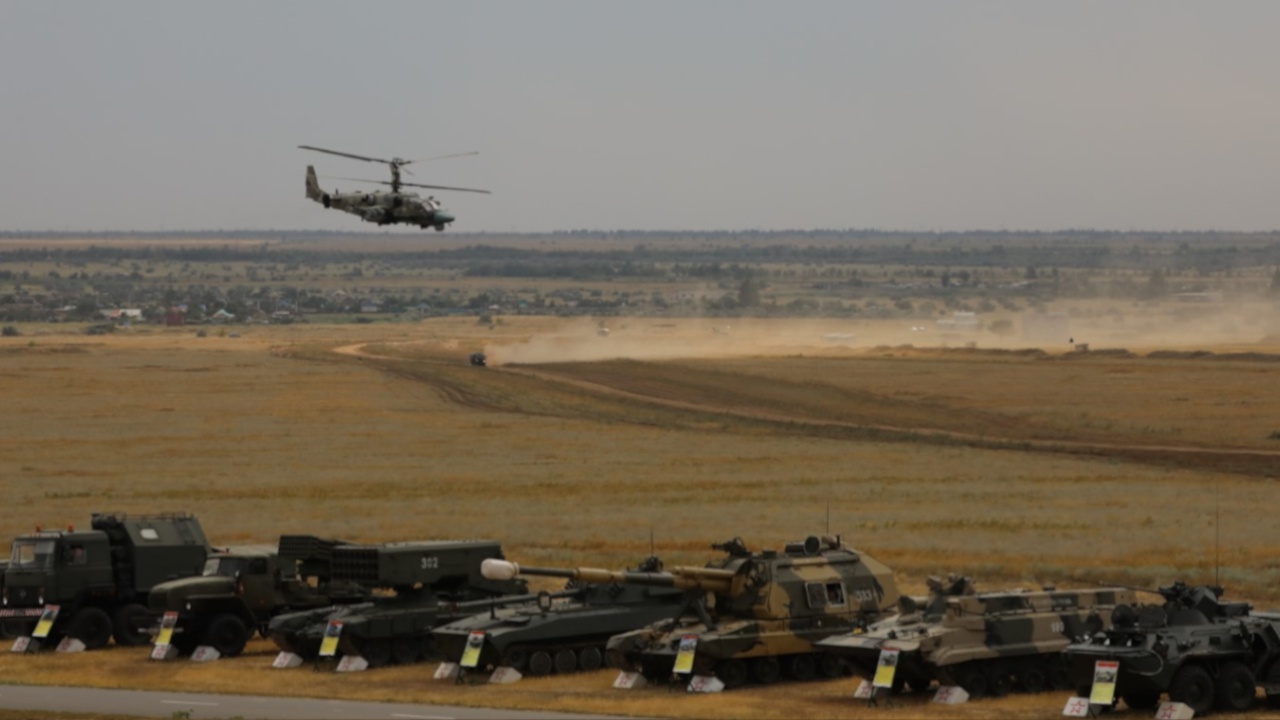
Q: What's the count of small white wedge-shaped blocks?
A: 14